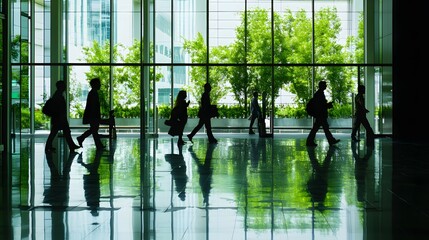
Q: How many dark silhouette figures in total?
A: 7